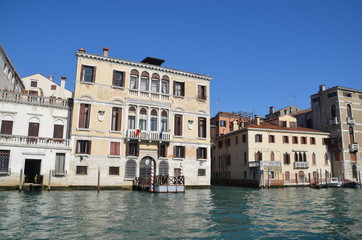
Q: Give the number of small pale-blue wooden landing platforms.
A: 1